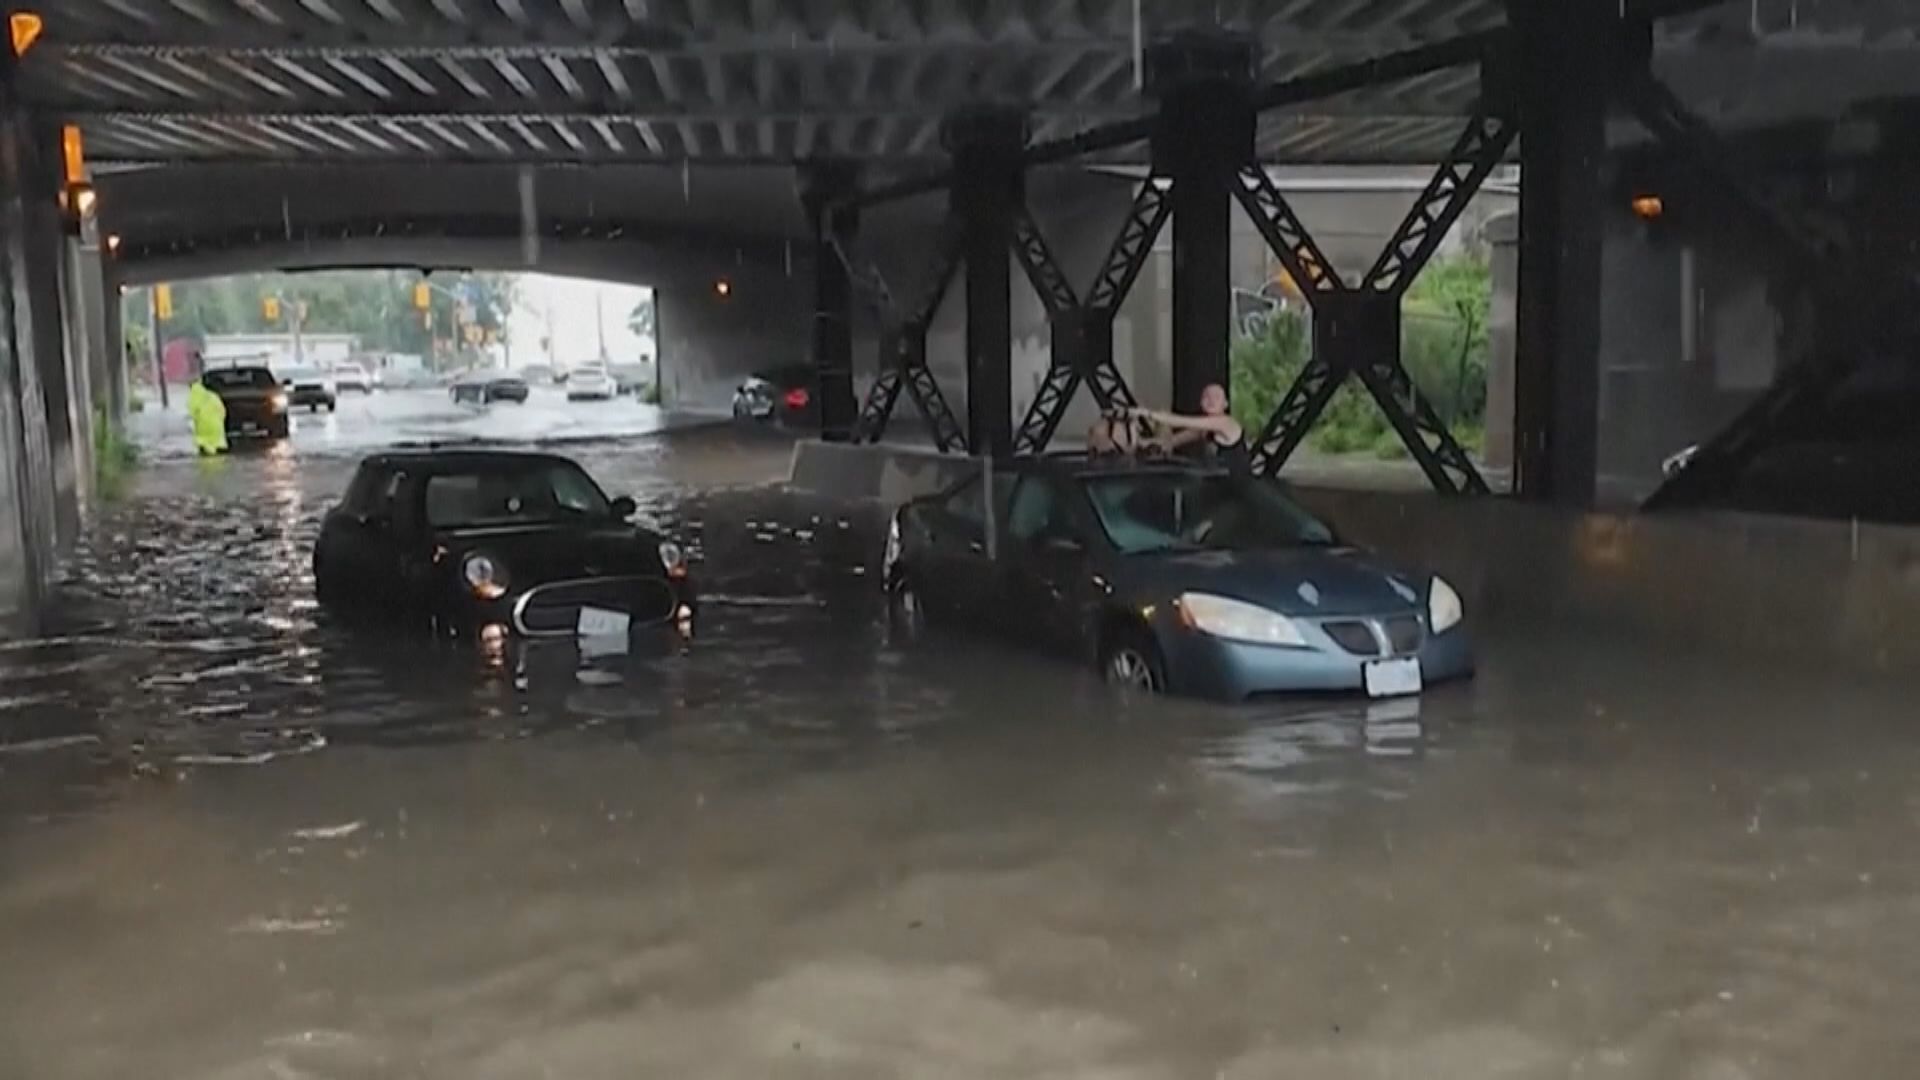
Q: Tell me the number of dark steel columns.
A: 4